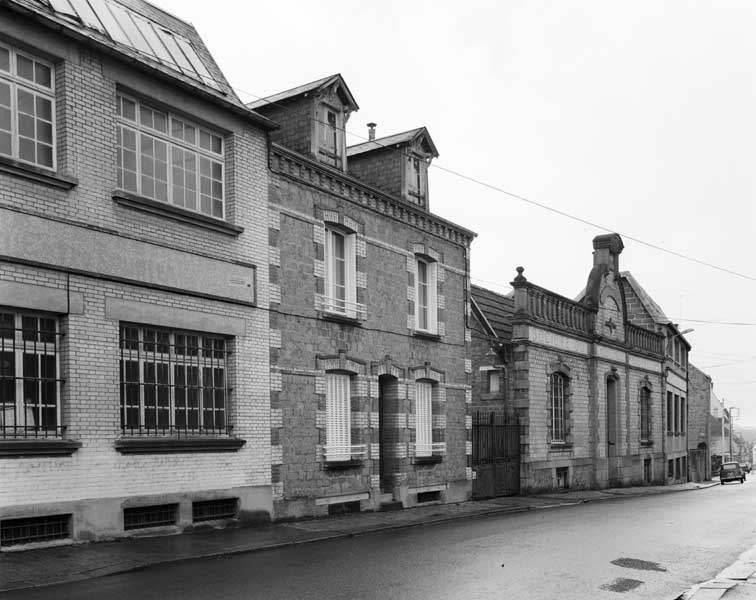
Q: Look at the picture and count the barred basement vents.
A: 3